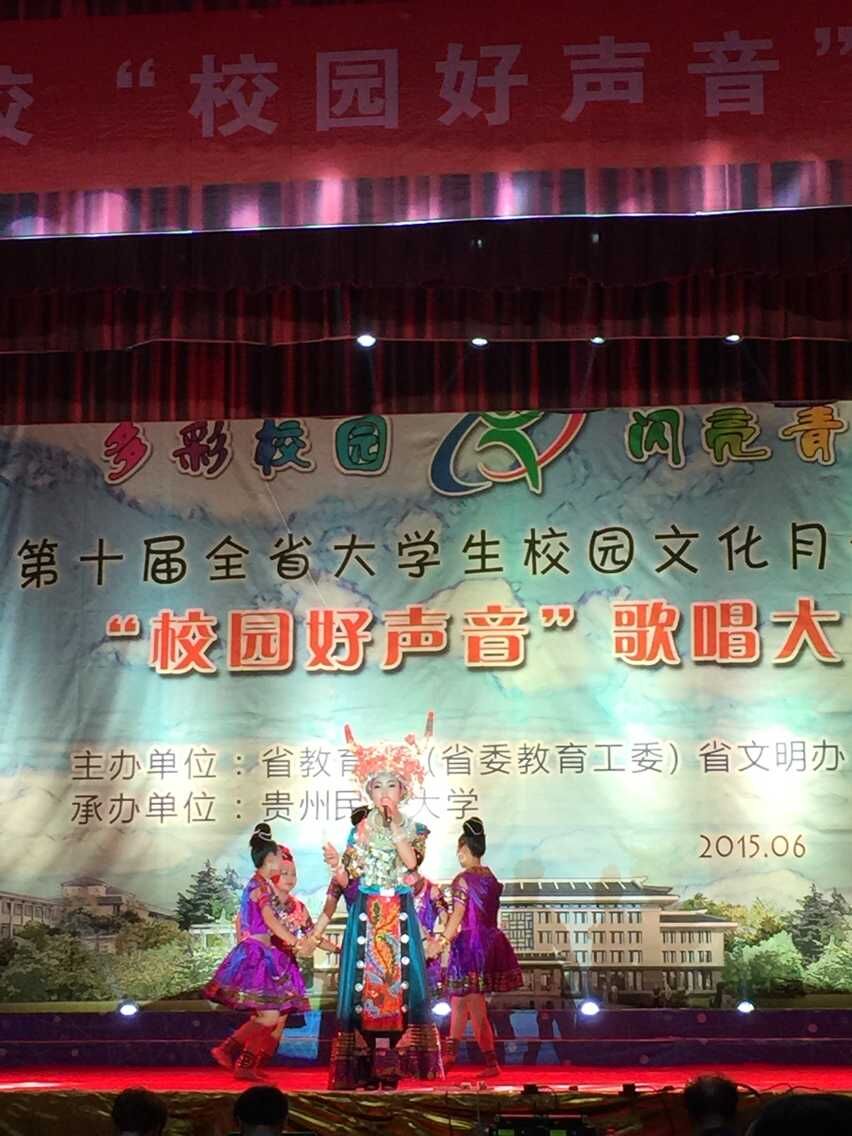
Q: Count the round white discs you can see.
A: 10